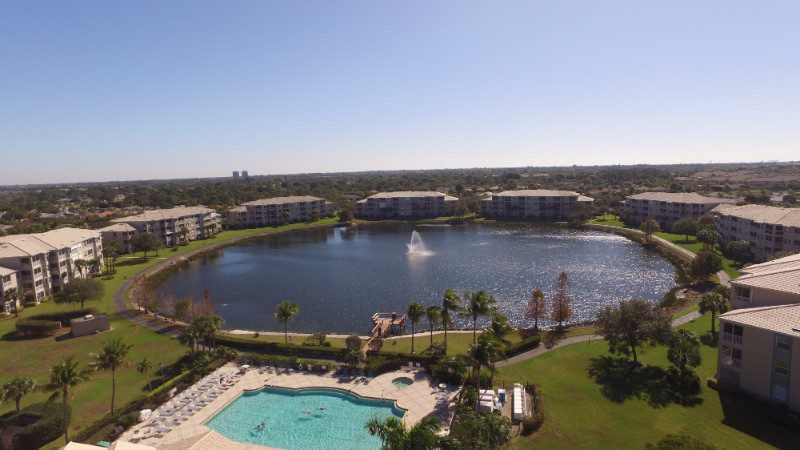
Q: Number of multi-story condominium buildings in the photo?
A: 8